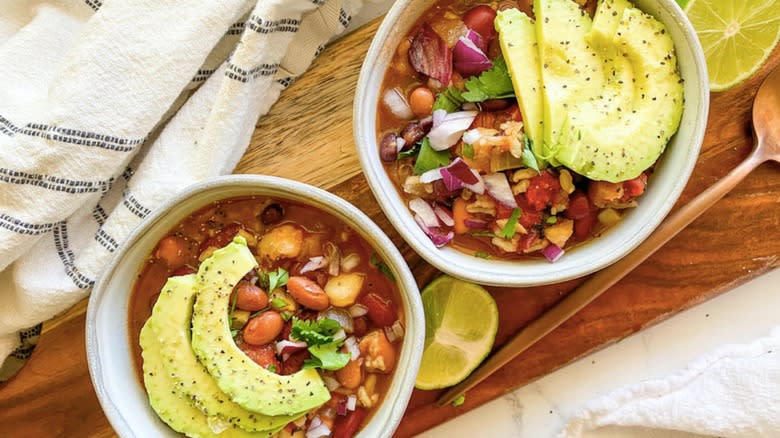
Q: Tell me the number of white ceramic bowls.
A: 2